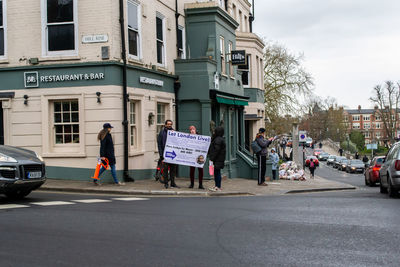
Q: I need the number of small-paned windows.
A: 3